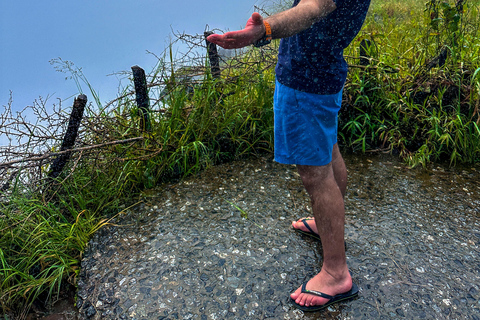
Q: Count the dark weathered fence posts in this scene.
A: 3